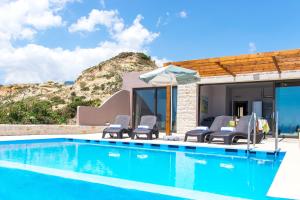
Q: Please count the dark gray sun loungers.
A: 4